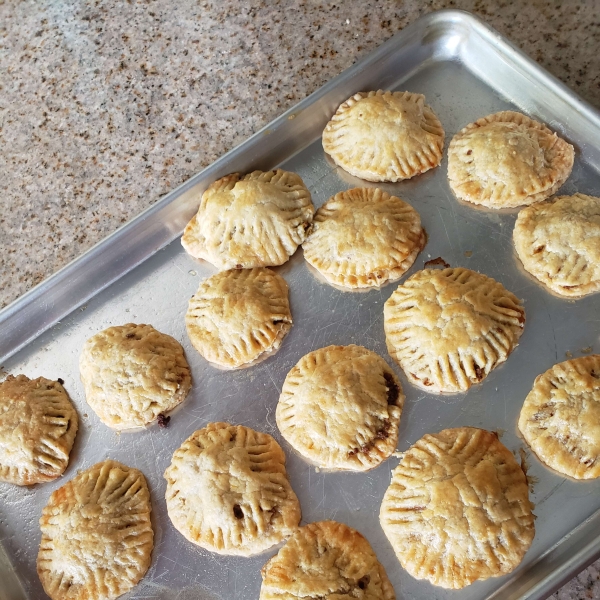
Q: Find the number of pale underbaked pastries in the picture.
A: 0